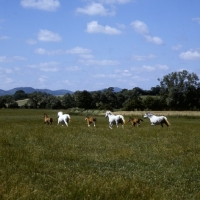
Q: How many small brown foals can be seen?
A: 3